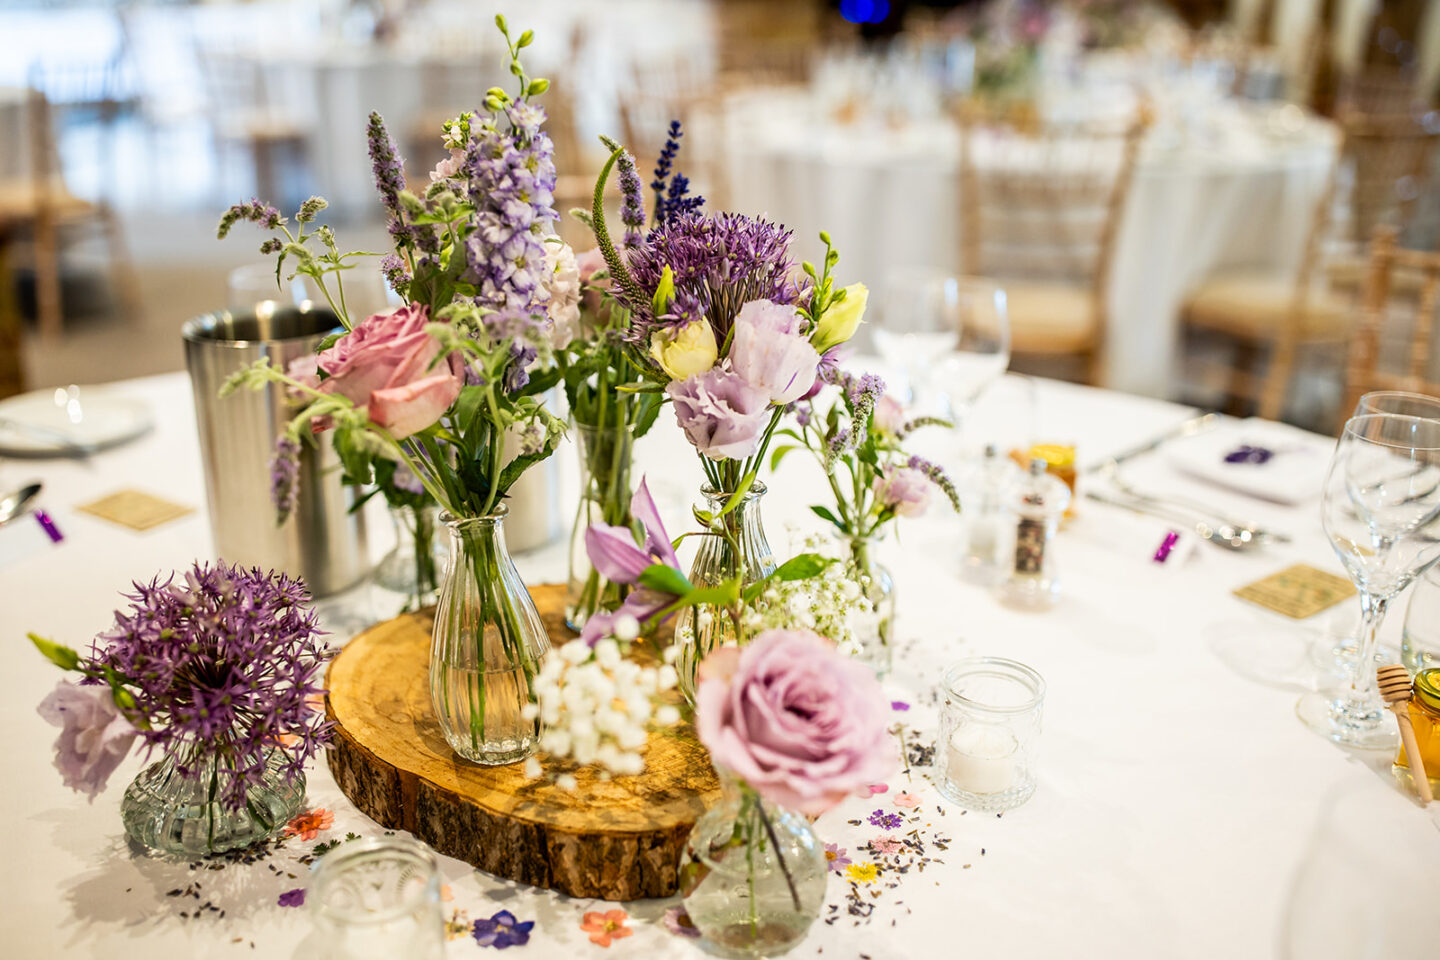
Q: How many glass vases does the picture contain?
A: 7